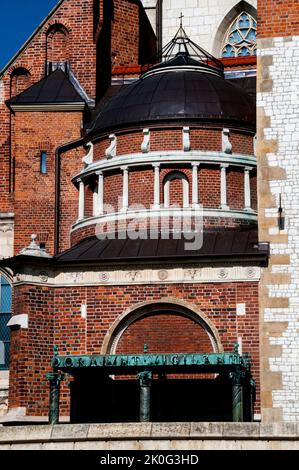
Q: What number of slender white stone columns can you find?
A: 7